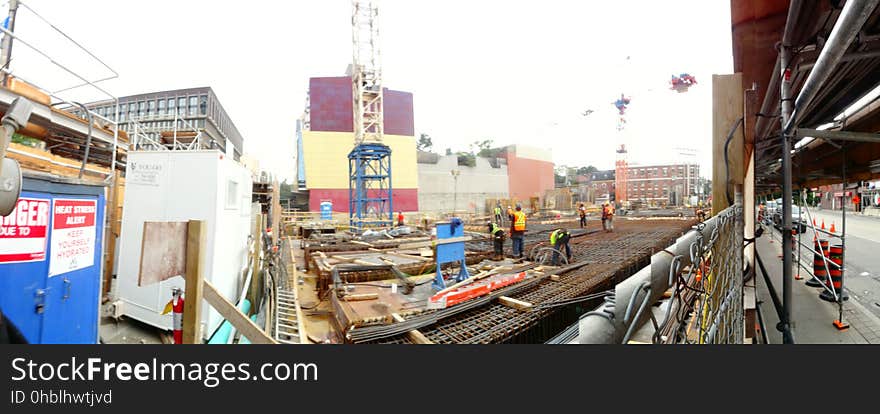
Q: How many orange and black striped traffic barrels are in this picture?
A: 2